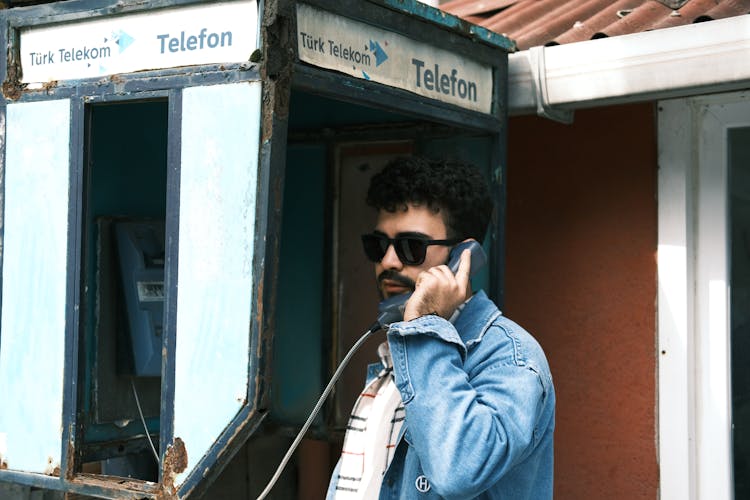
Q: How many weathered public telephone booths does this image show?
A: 1